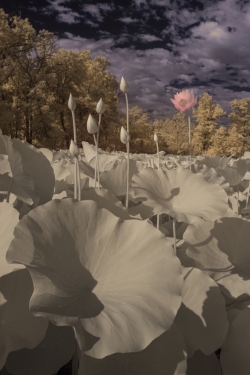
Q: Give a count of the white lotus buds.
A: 7